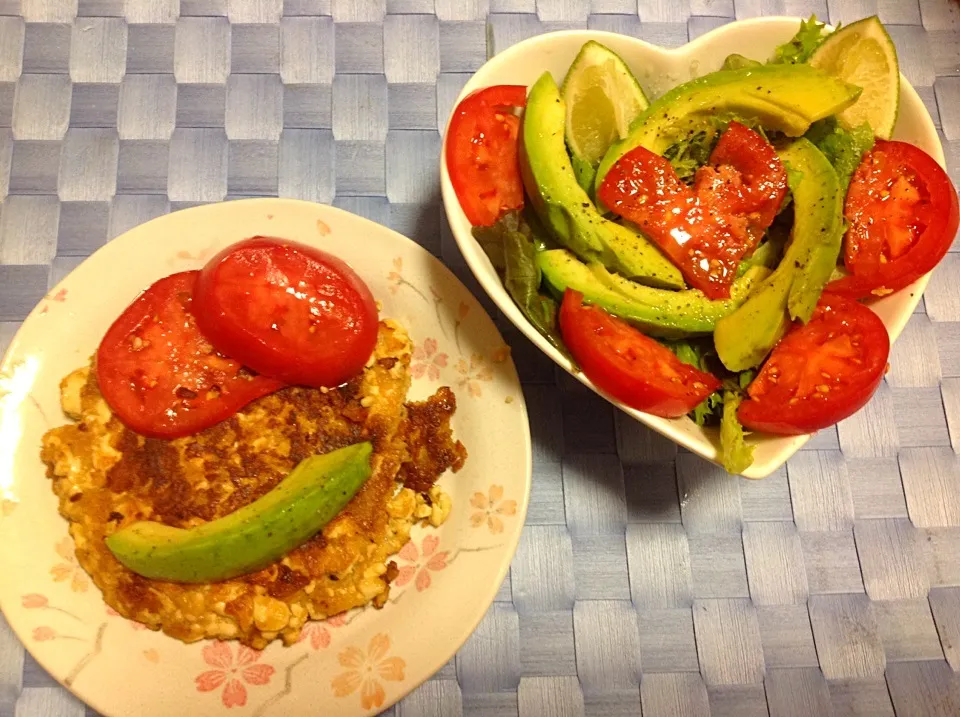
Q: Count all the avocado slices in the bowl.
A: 4